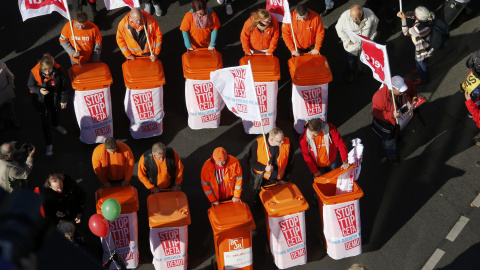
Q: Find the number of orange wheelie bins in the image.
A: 10